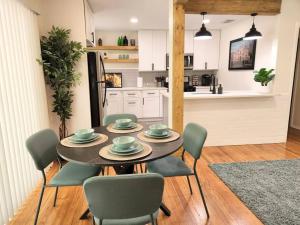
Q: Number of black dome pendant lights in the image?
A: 2